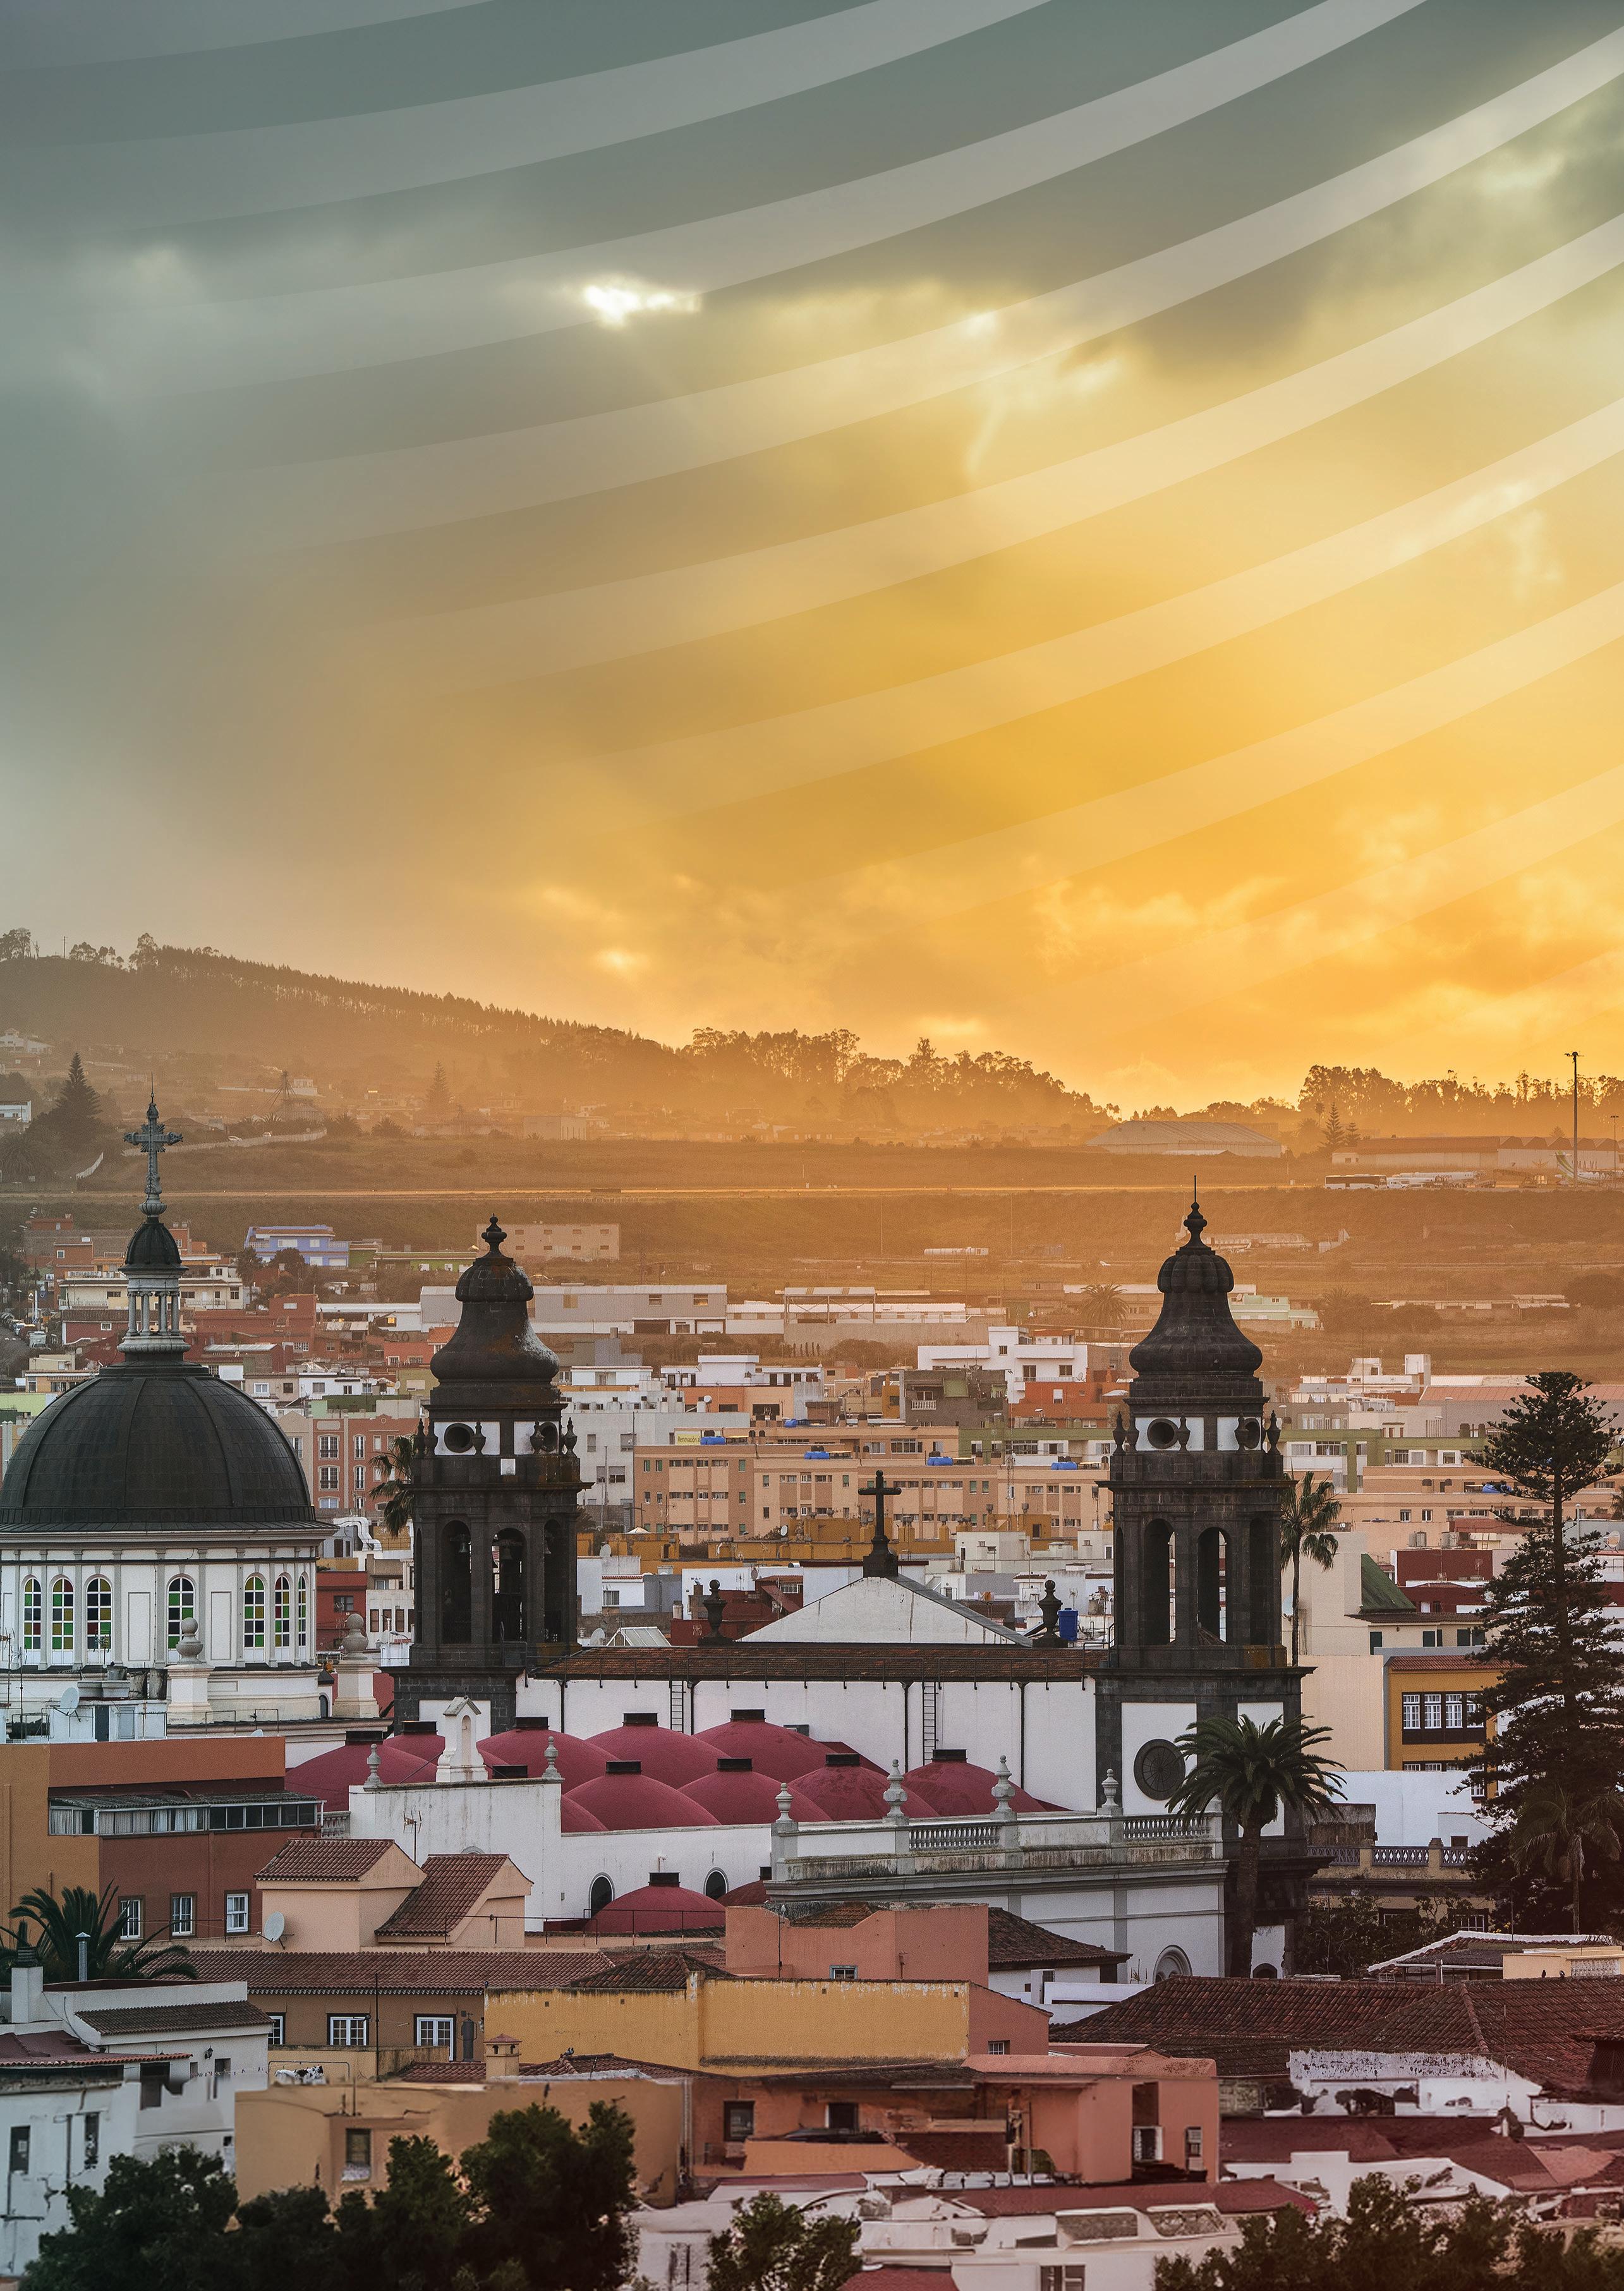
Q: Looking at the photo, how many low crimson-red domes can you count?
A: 12